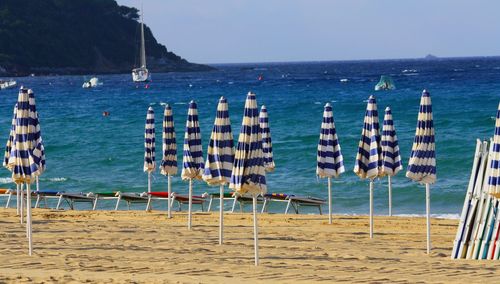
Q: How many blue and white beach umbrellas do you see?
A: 14